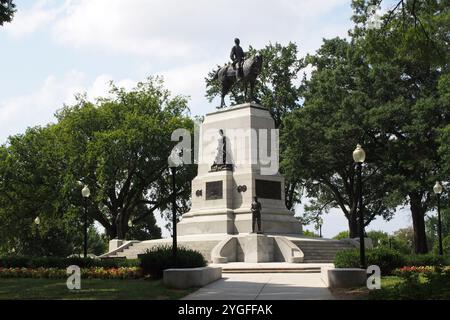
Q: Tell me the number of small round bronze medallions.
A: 4